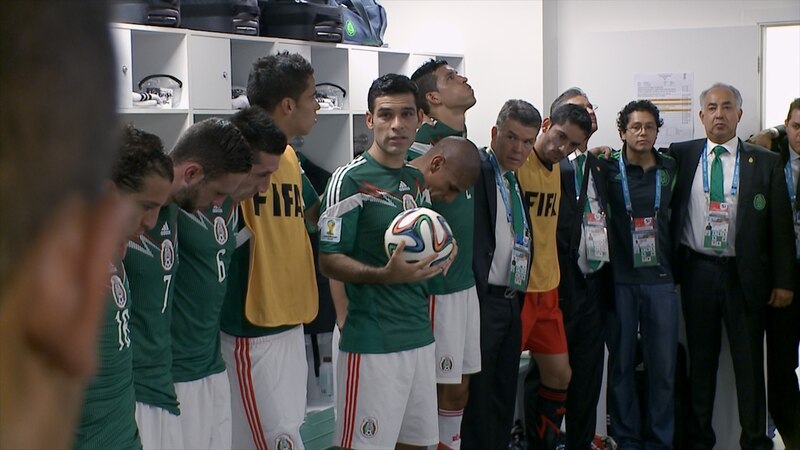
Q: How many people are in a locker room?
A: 14